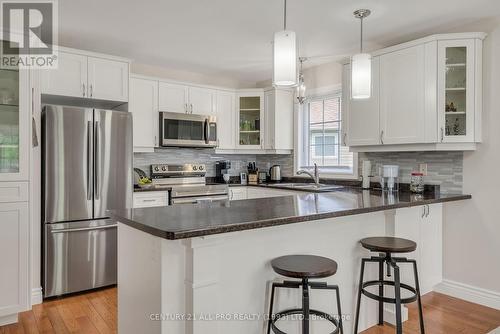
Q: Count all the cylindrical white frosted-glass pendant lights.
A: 2